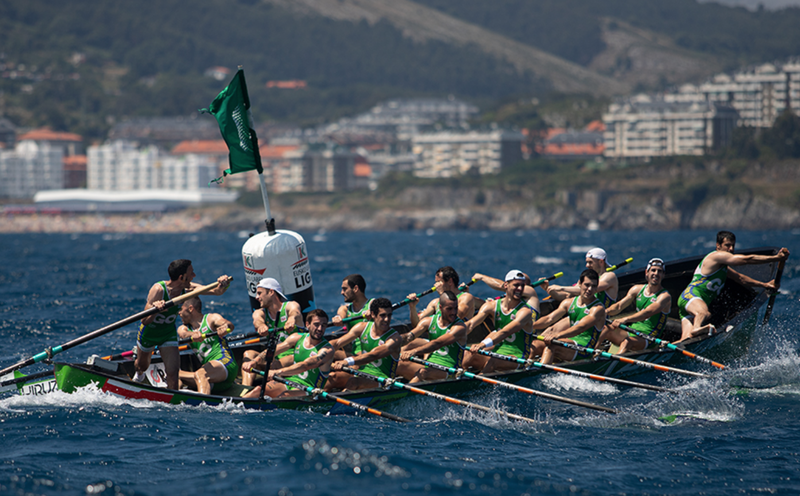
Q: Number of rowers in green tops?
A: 14